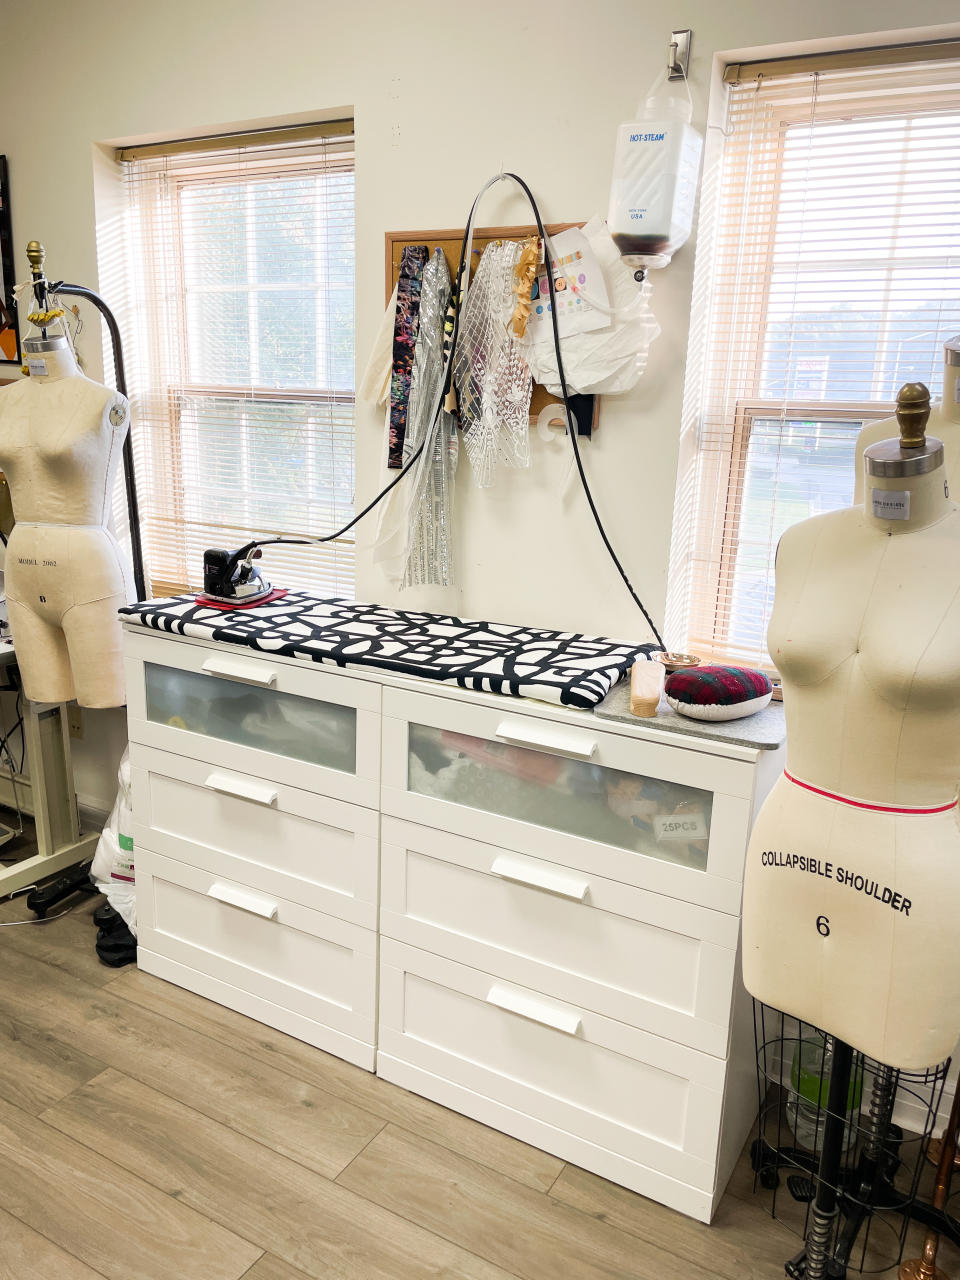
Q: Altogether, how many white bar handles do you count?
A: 6